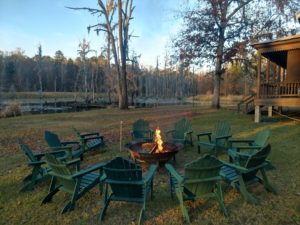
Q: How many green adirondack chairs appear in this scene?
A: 11